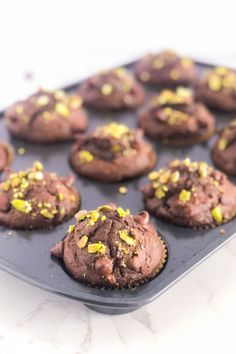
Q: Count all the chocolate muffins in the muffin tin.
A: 11